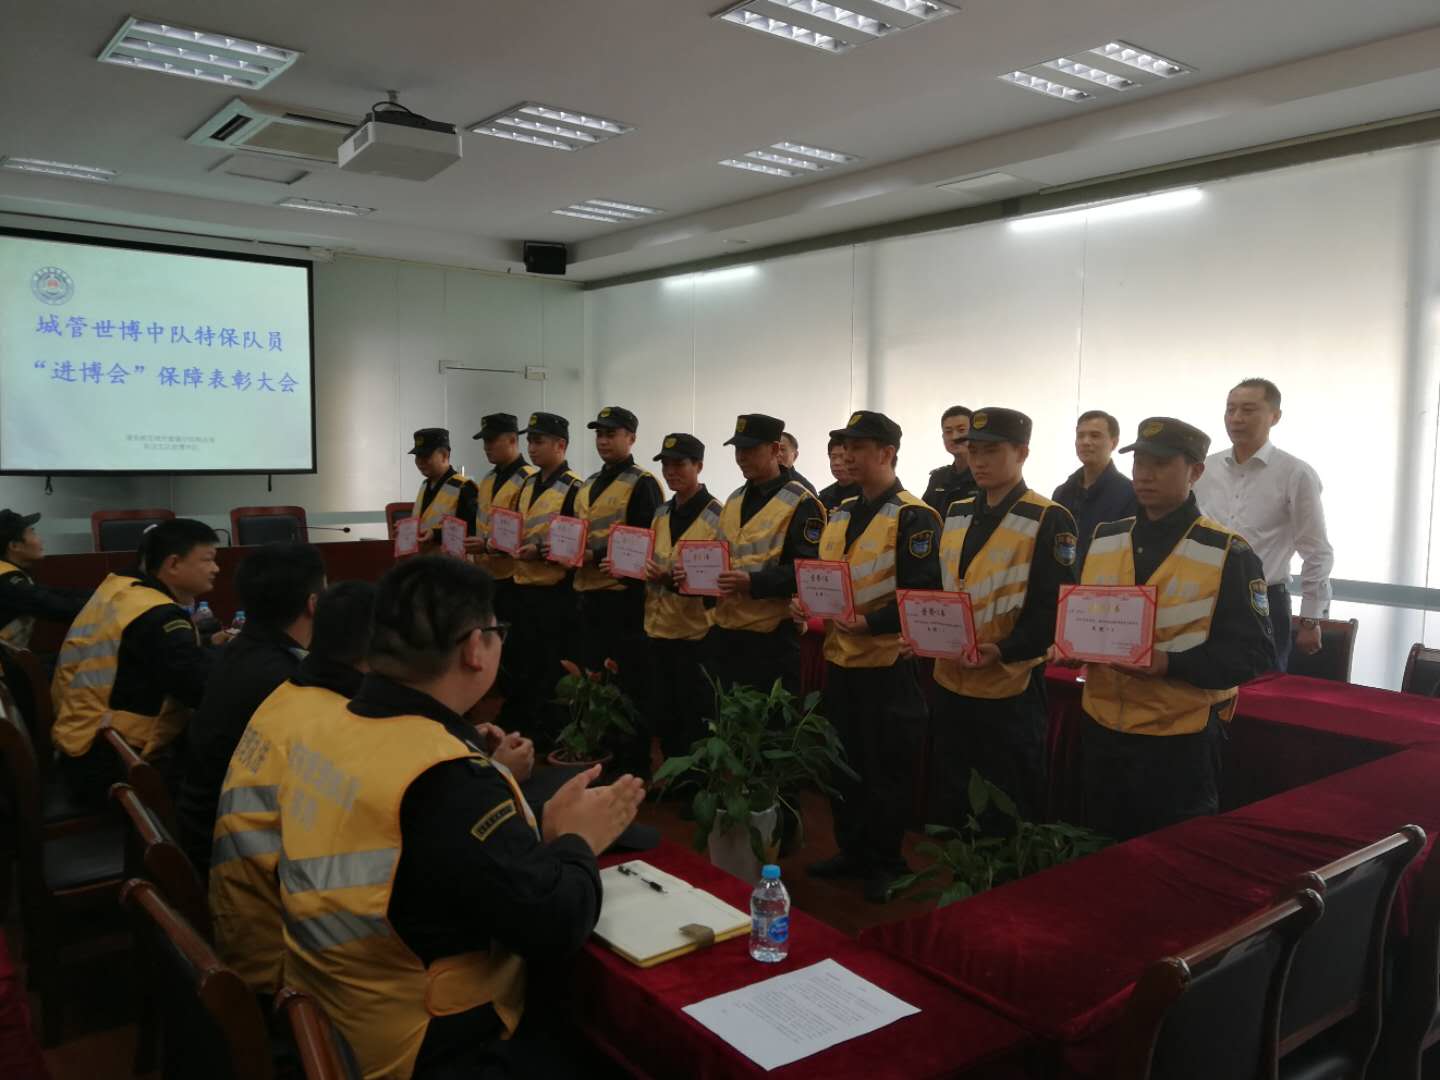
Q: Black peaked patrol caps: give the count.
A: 10